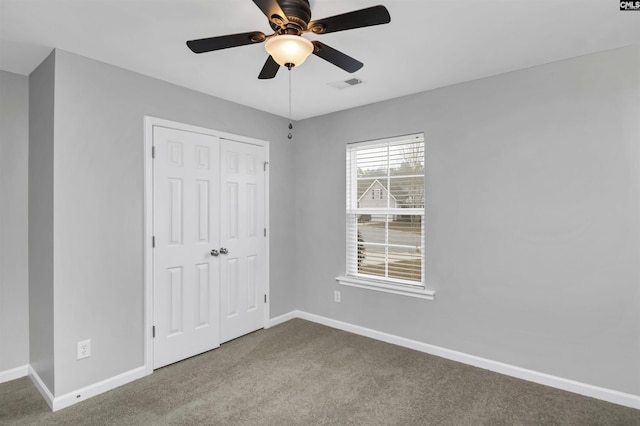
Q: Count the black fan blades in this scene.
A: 5